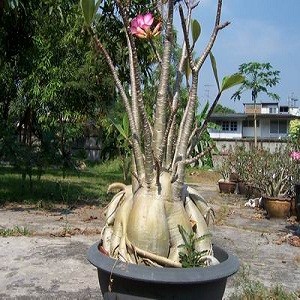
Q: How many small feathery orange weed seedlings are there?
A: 0